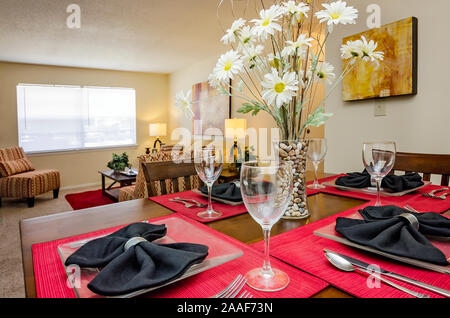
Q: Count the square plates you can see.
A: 4